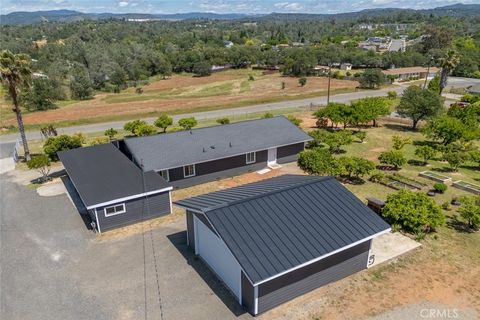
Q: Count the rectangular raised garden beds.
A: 4